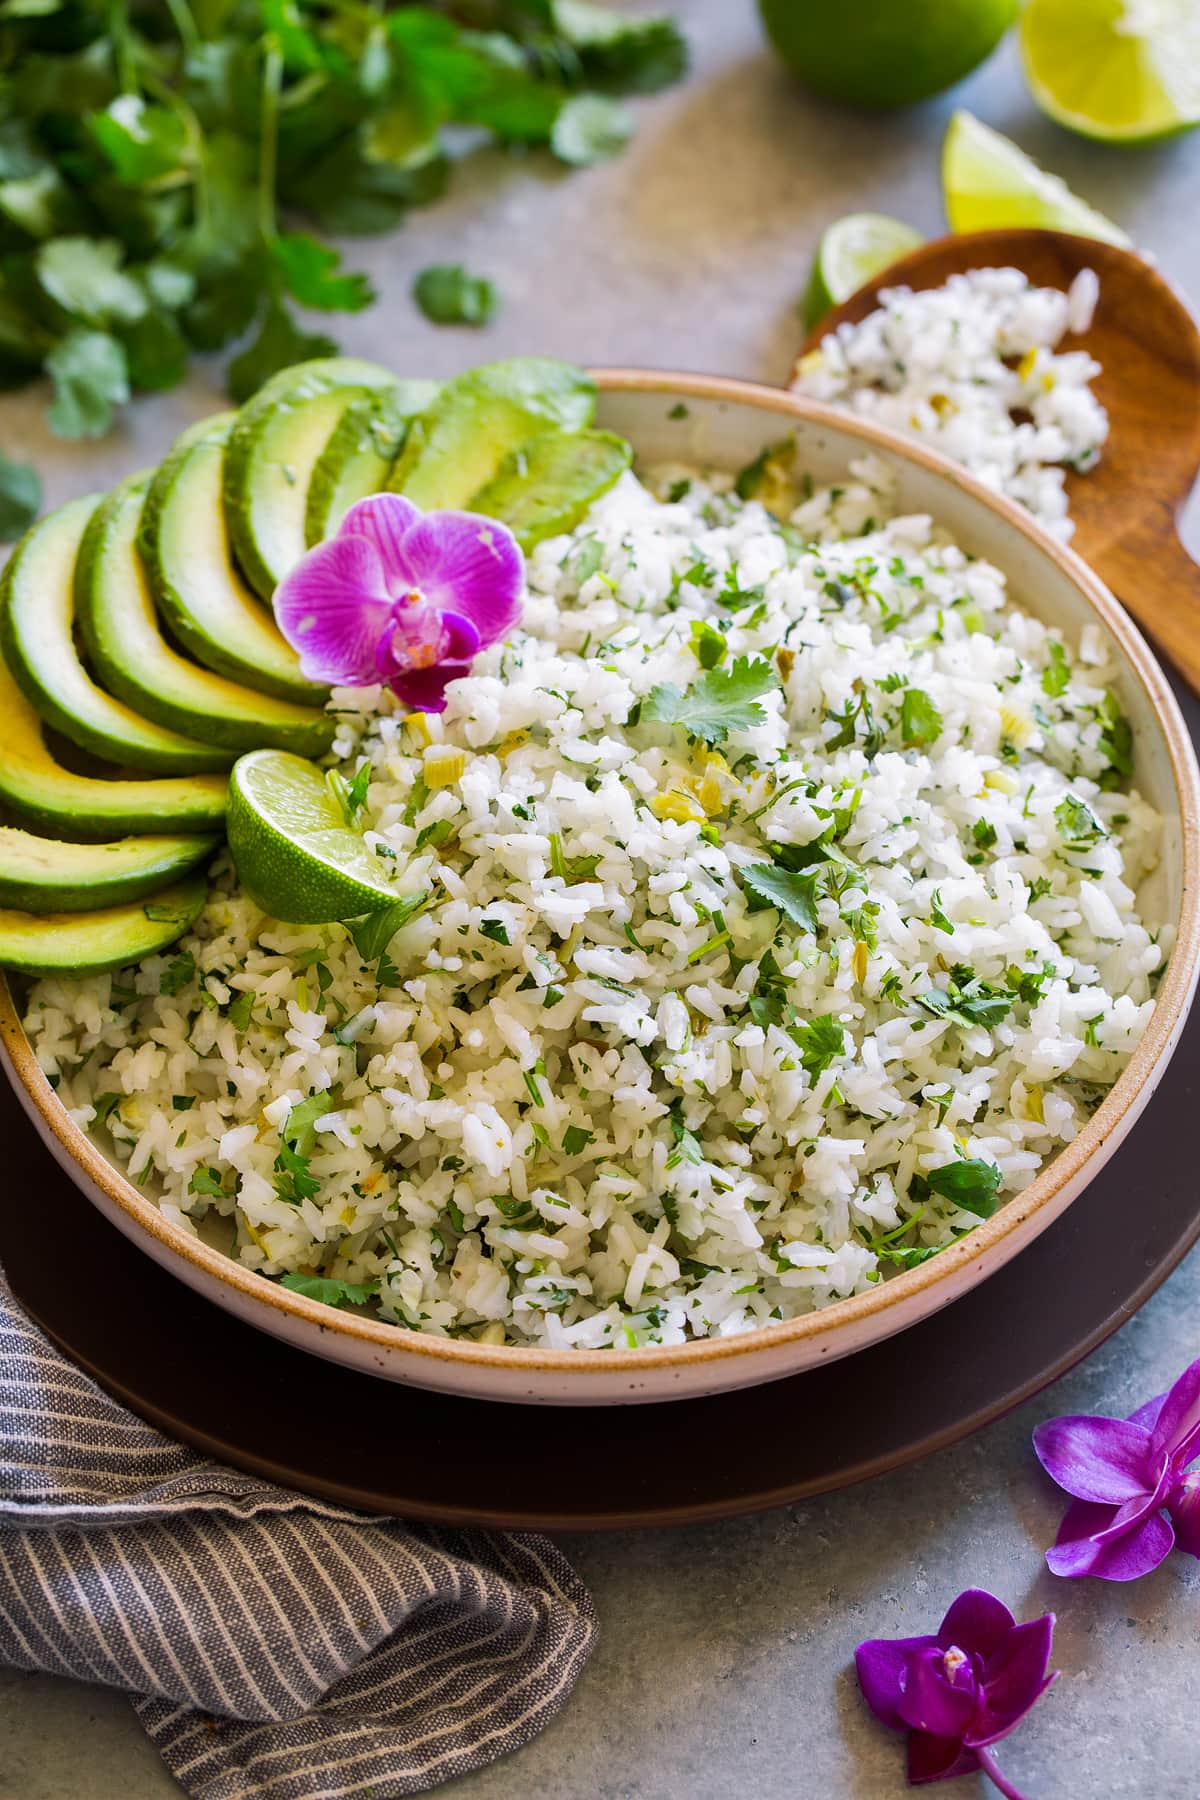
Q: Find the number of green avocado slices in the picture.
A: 10